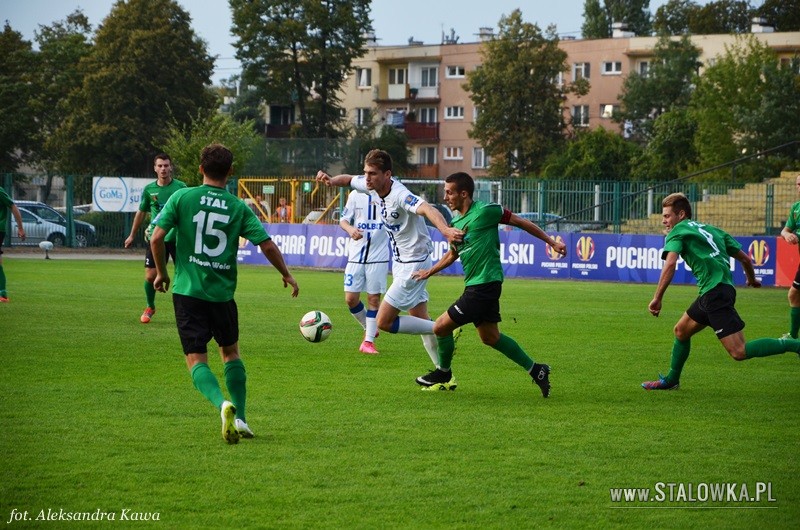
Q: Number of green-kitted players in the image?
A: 6